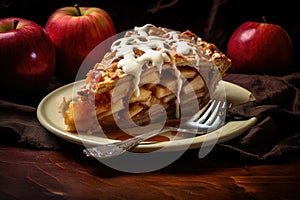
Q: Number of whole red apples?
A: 3